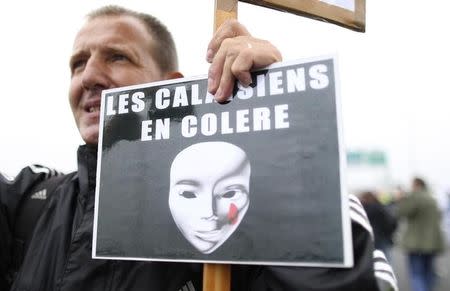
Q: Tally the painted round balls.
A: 0